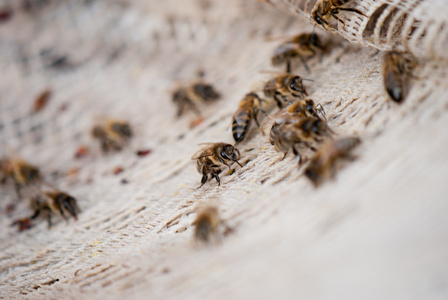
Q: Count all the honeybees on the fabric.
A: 14